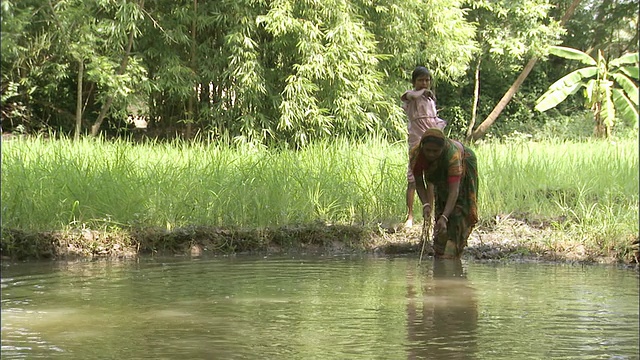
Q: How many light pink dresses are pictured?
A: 1